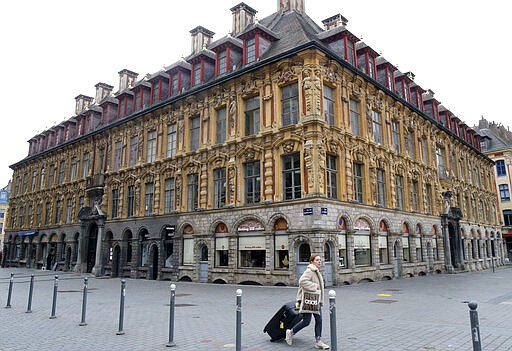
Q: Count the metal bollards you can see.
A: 9